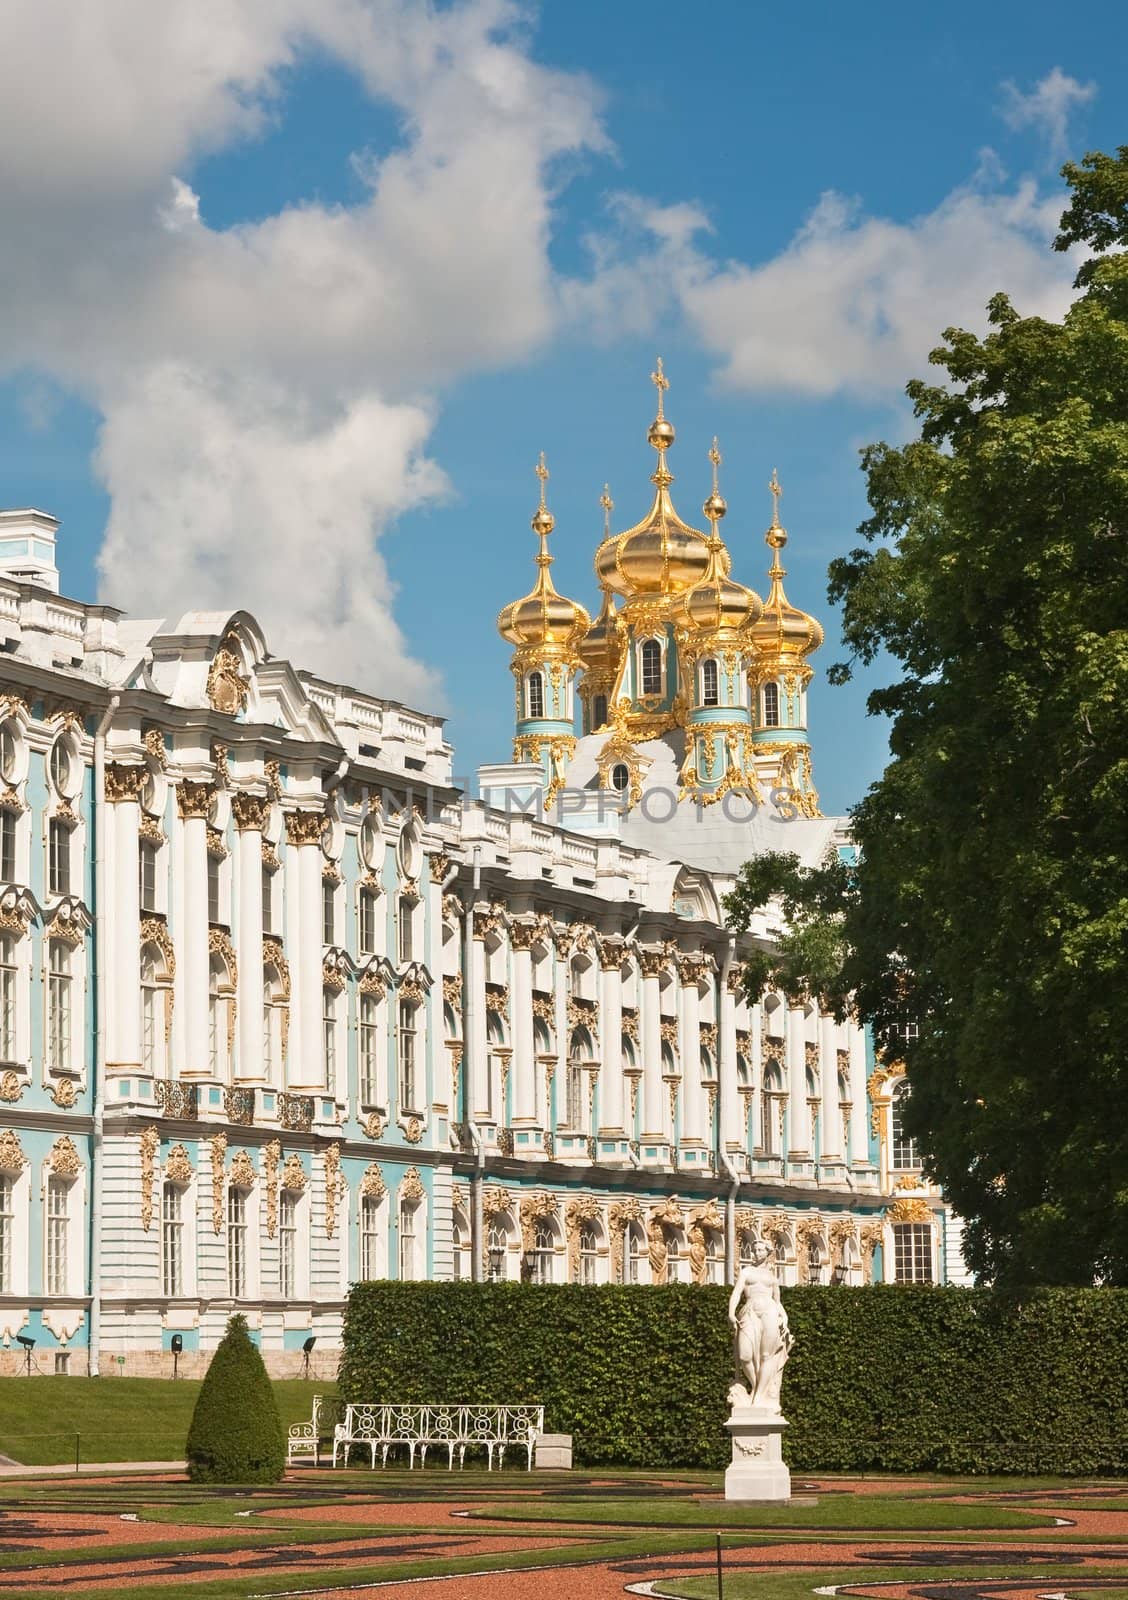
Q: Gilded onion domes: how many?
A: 5